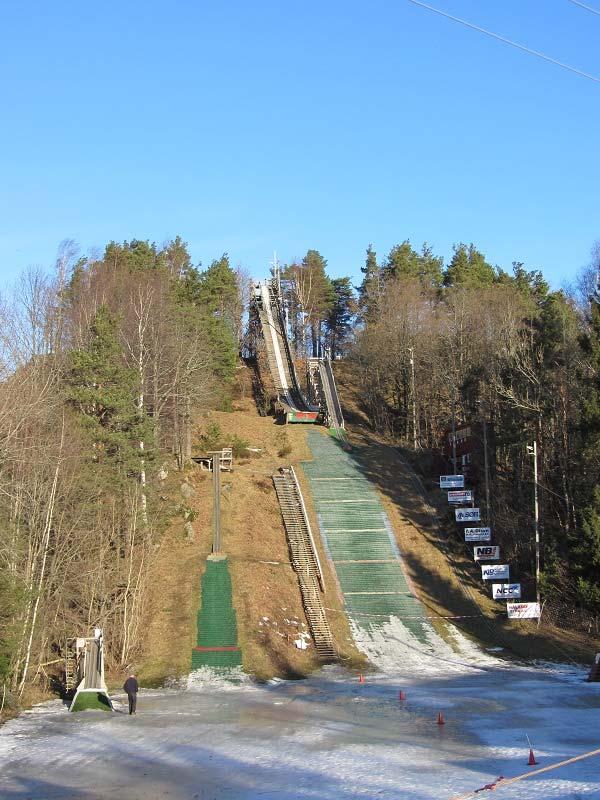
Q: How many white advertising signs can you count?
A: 8